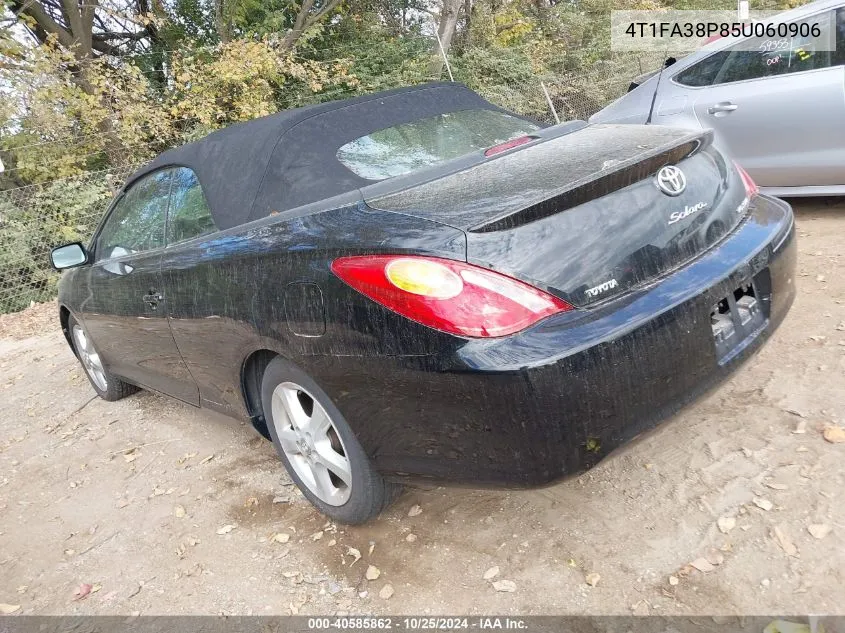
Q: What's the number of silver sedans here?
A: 1